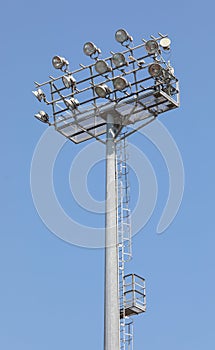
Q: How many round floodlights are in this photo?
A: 15